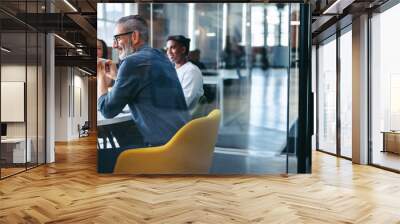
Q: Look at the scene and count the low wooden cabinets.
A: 1